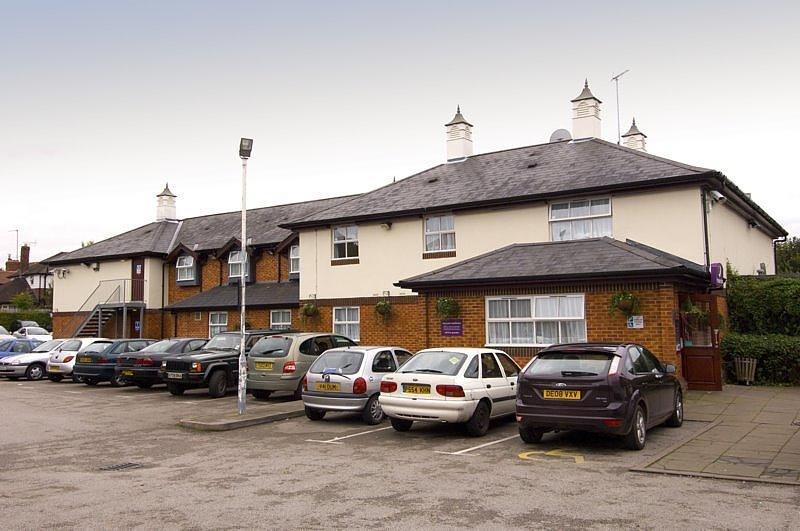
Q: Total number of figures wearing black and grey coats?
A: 0